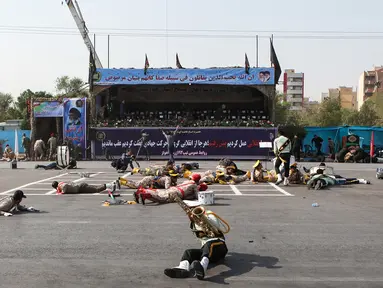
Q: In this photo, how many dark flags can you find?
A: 5